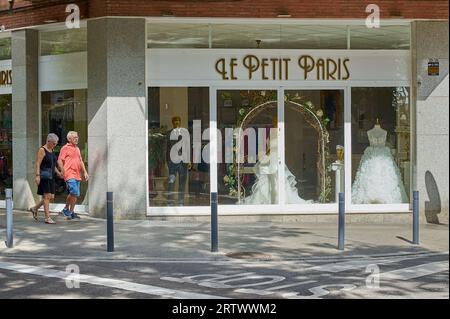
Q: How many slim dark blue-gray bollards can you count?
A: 5